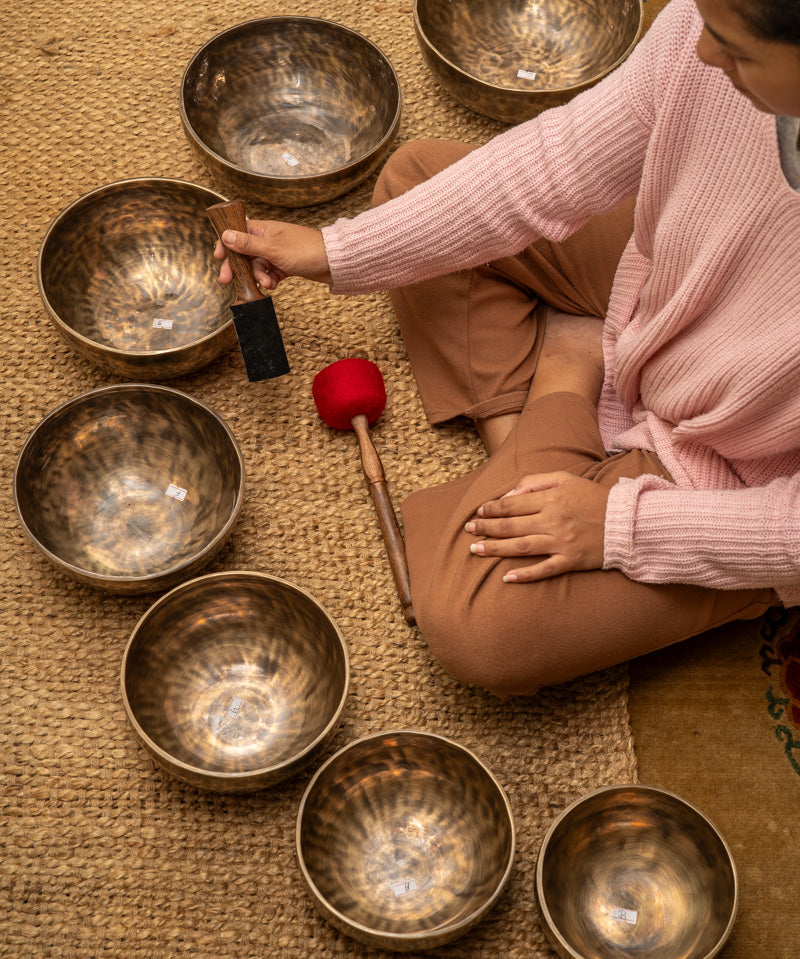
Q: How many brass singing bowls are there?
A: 7